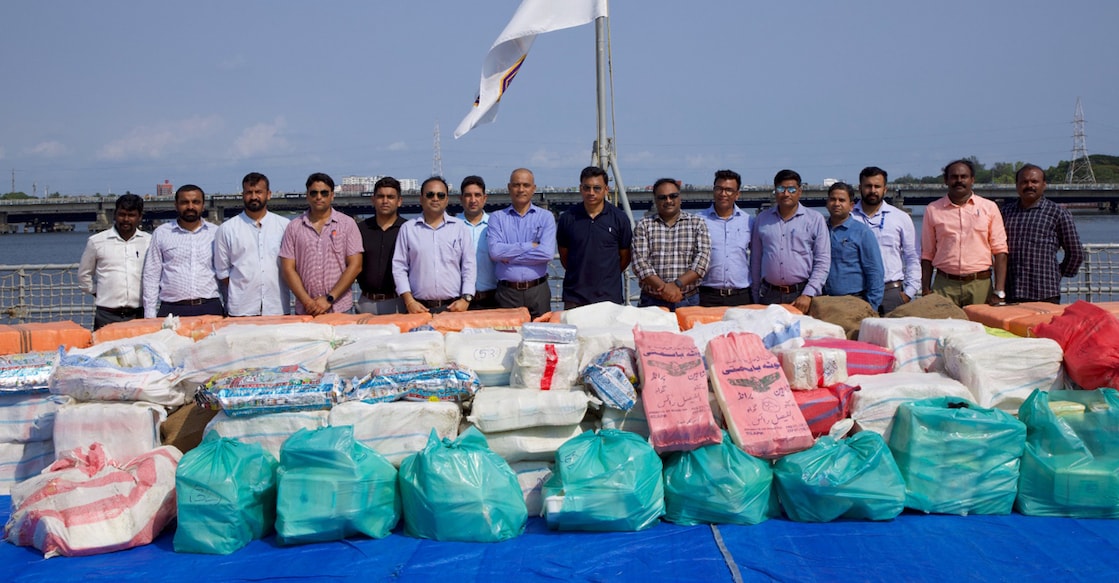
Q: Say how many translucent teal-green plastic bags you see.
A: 8